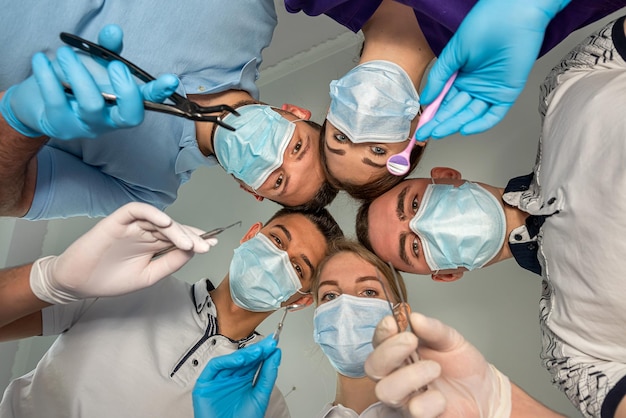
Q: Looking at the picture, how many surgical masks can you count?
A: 5